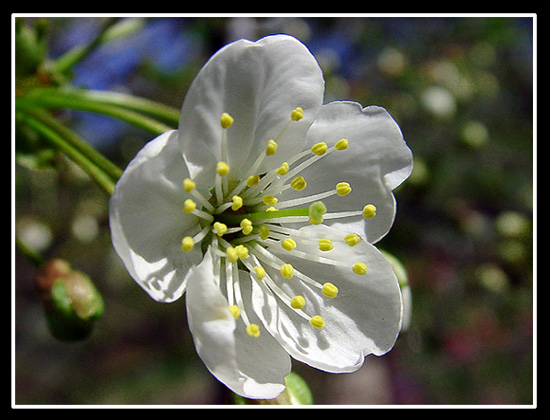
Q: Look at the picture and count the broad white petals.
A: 5